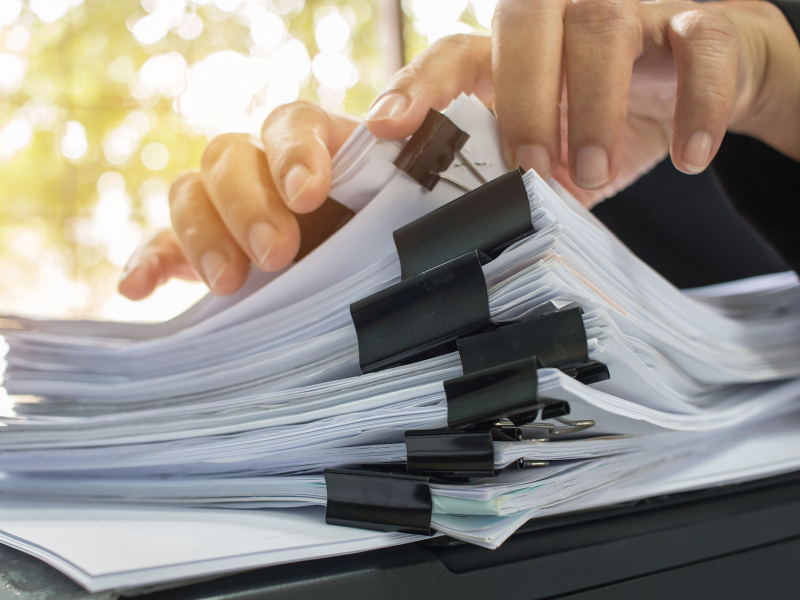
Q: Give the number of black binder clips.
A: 8